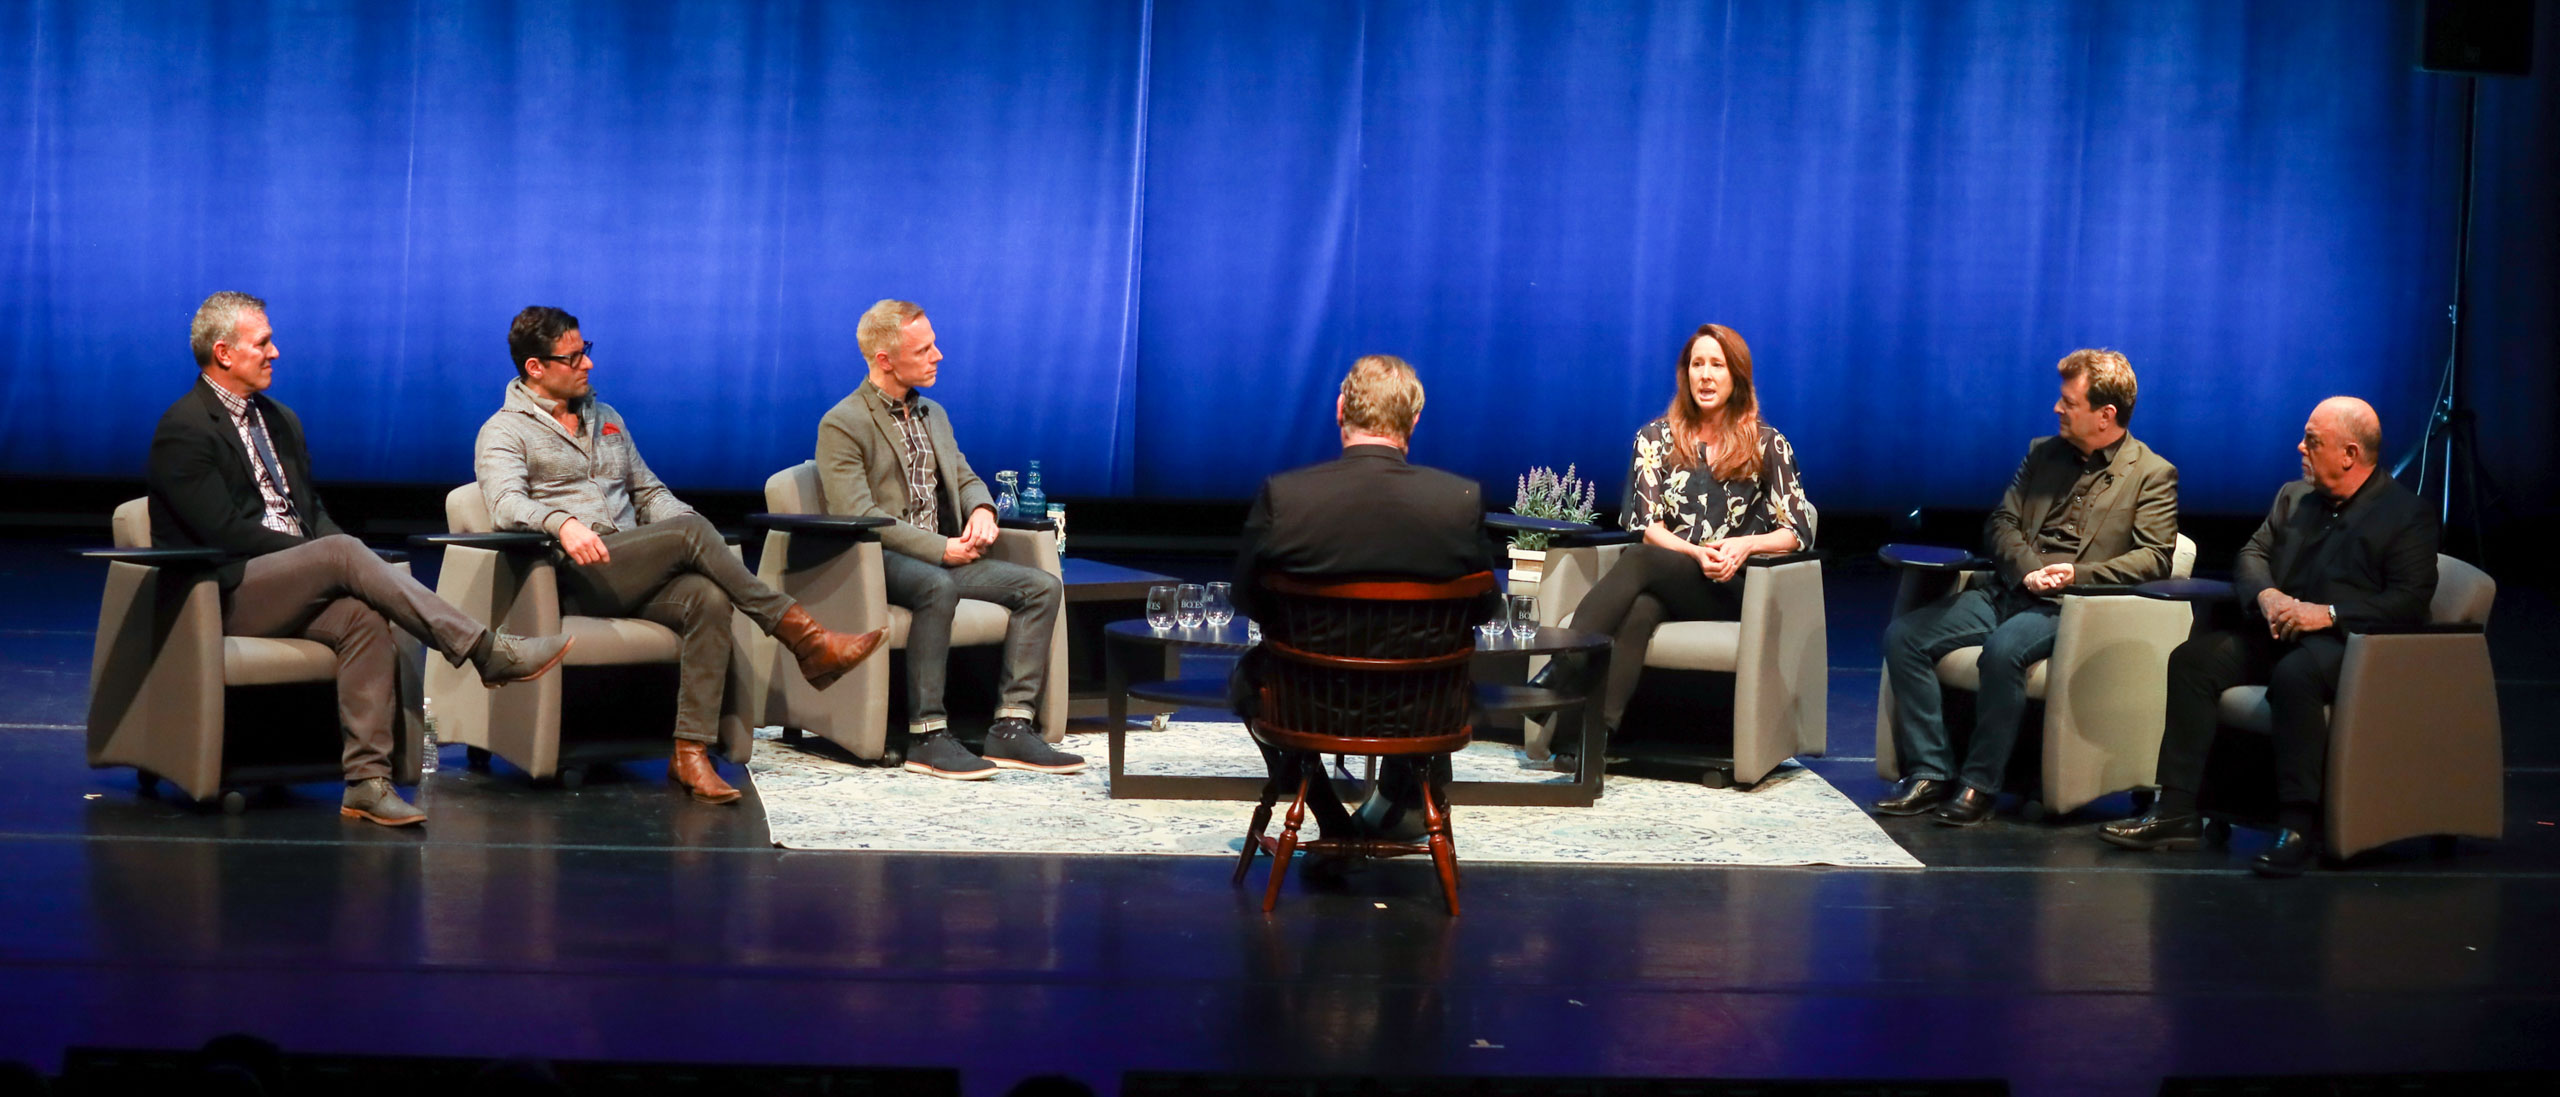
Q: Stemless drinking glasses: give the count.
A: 5